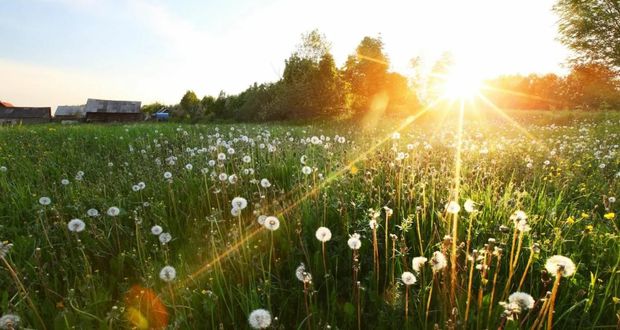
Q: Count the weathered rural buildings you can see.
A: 3